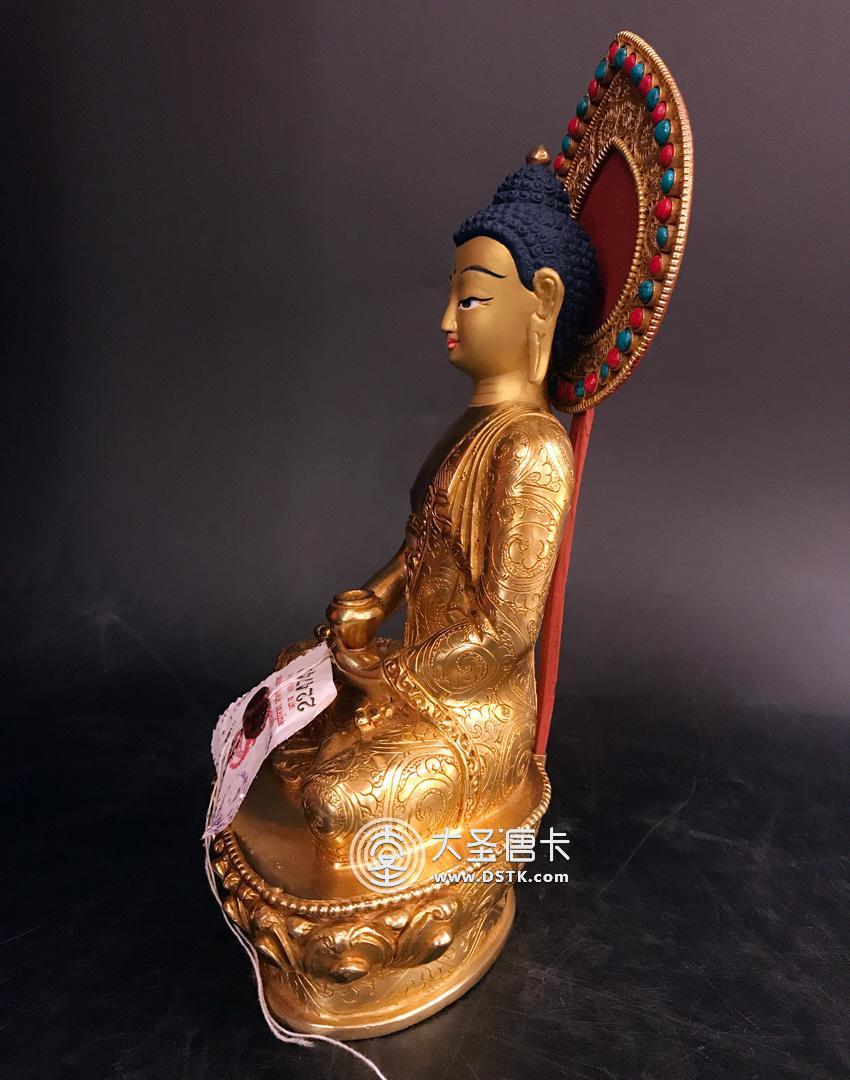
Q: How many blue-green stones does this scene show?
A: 14